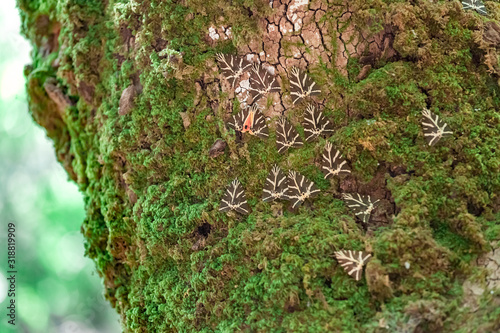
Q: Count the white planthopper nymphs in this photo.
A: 0